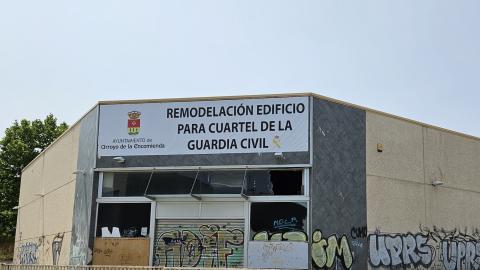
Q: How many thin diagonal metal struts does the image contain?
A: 3